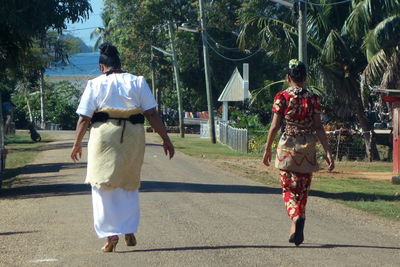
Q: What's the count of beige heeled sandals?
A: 2